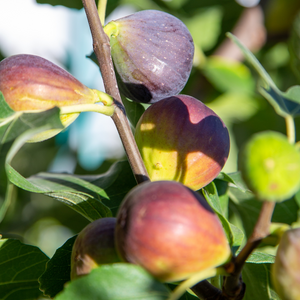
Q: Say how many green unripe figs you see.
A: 1